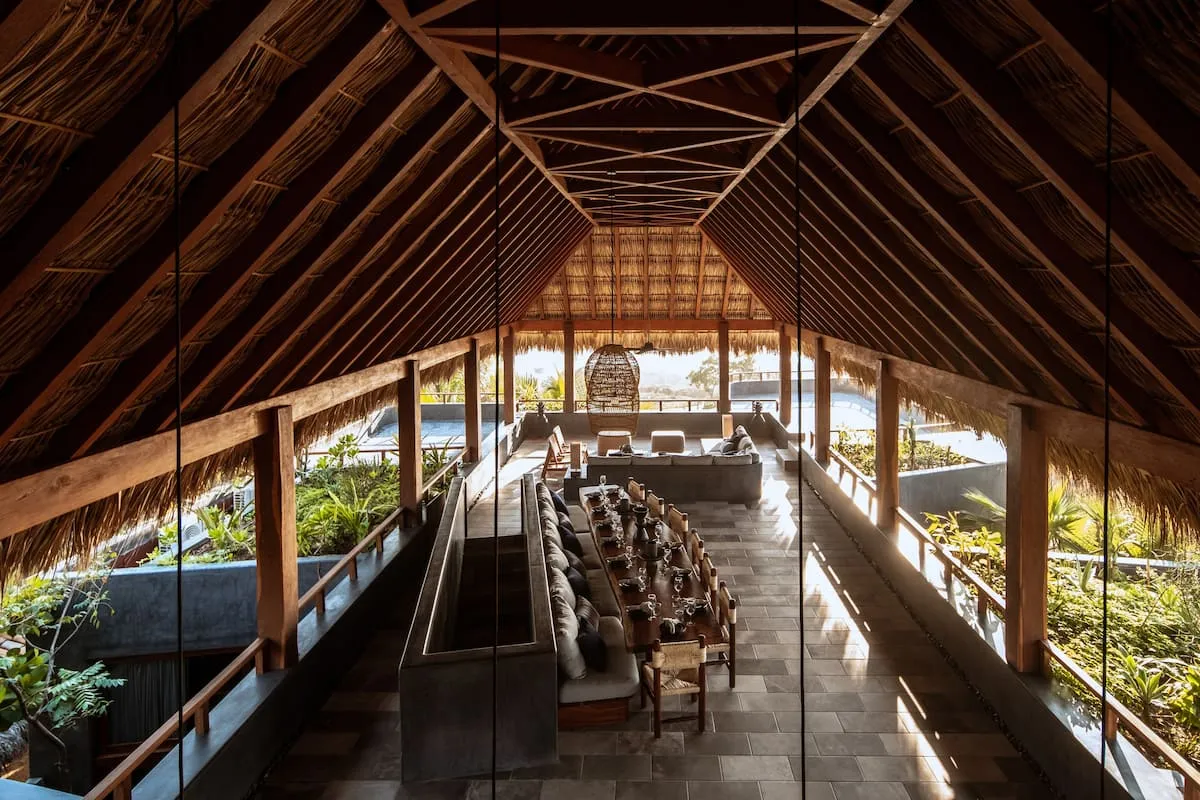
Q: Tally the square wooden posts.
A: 10